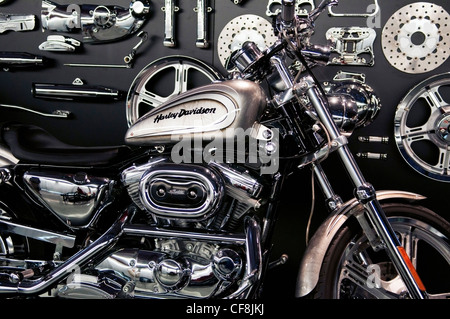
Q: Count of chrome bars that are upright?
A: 2